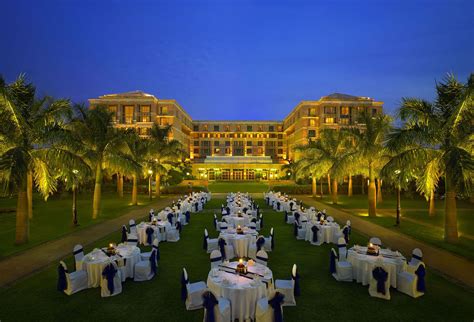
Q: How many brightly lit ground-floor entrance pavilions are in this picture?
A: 1